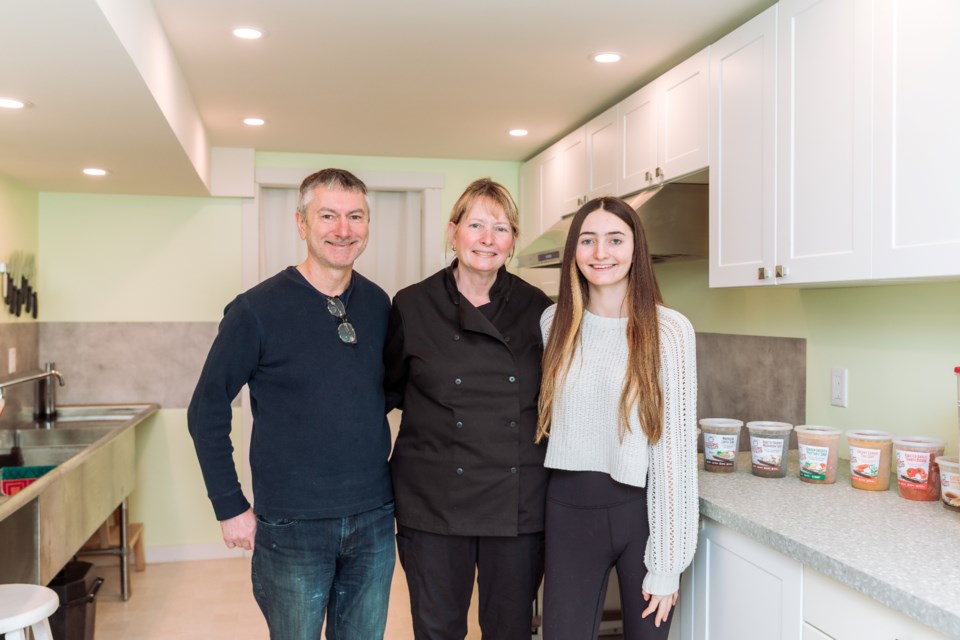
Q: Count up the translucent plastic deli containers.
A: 6